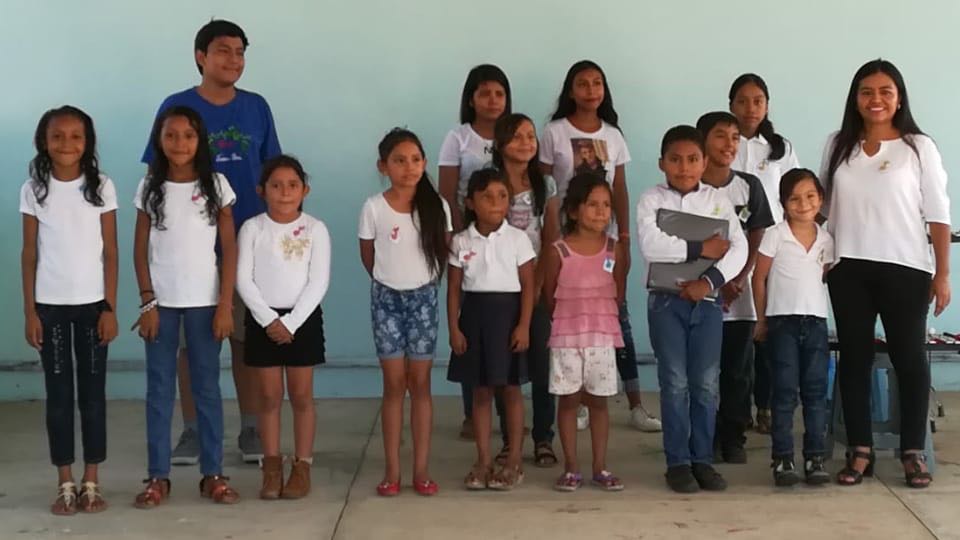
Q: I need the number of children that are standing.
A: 14